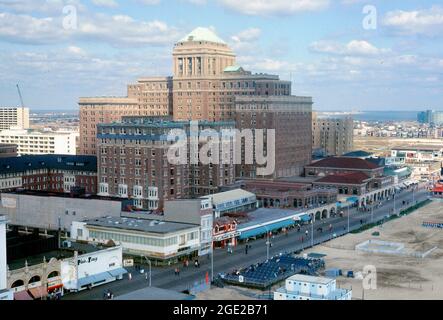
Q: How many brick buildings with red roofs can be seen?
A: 2